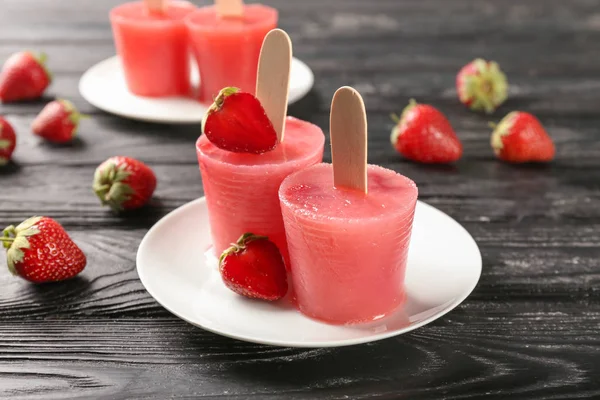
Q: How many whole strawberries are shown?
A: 8